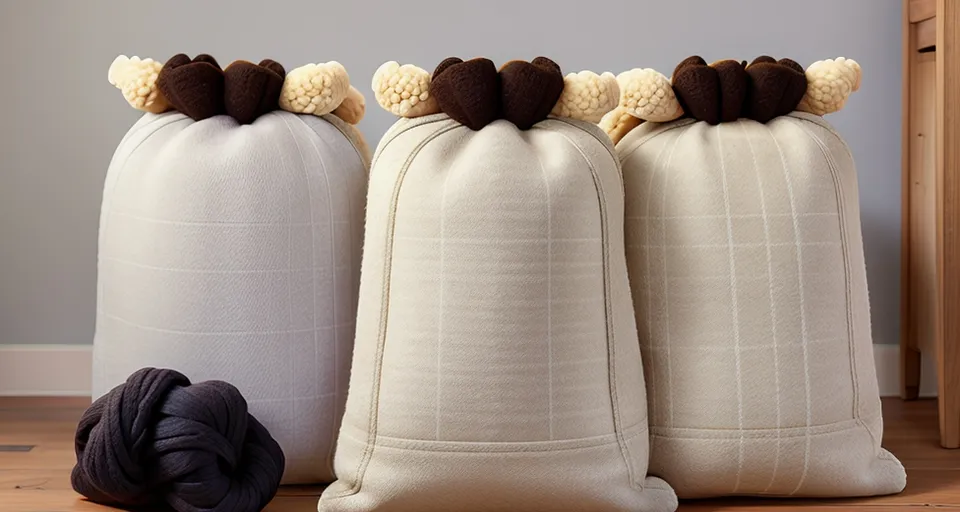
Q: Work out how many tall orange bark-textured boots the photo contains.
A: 0